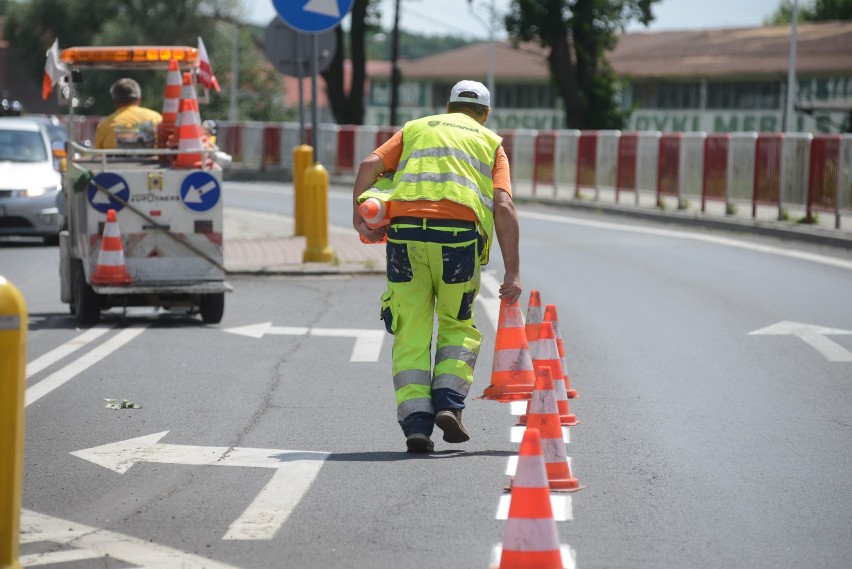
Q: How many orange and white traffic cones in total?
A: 11